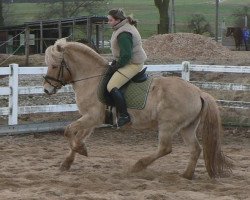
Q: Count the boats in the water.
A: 0